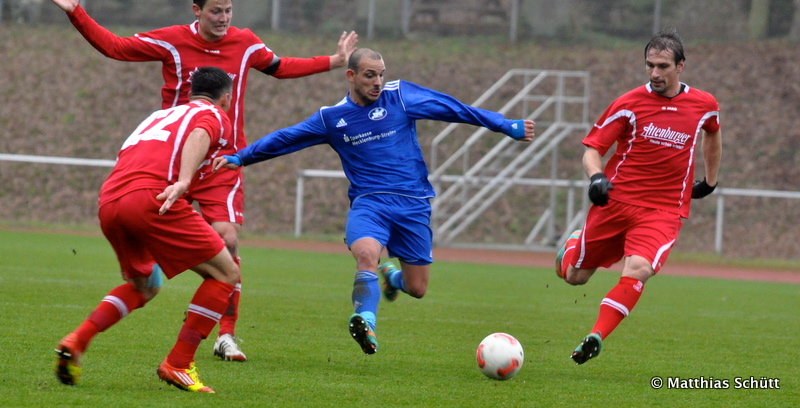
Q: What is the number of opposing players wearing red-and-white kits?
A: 3